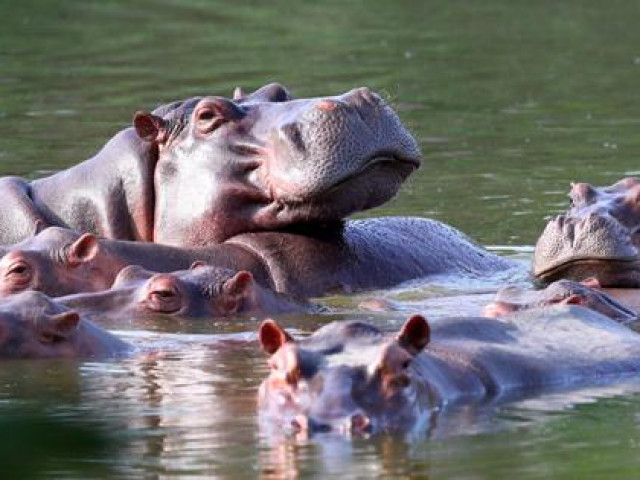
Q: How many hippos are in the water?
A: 7